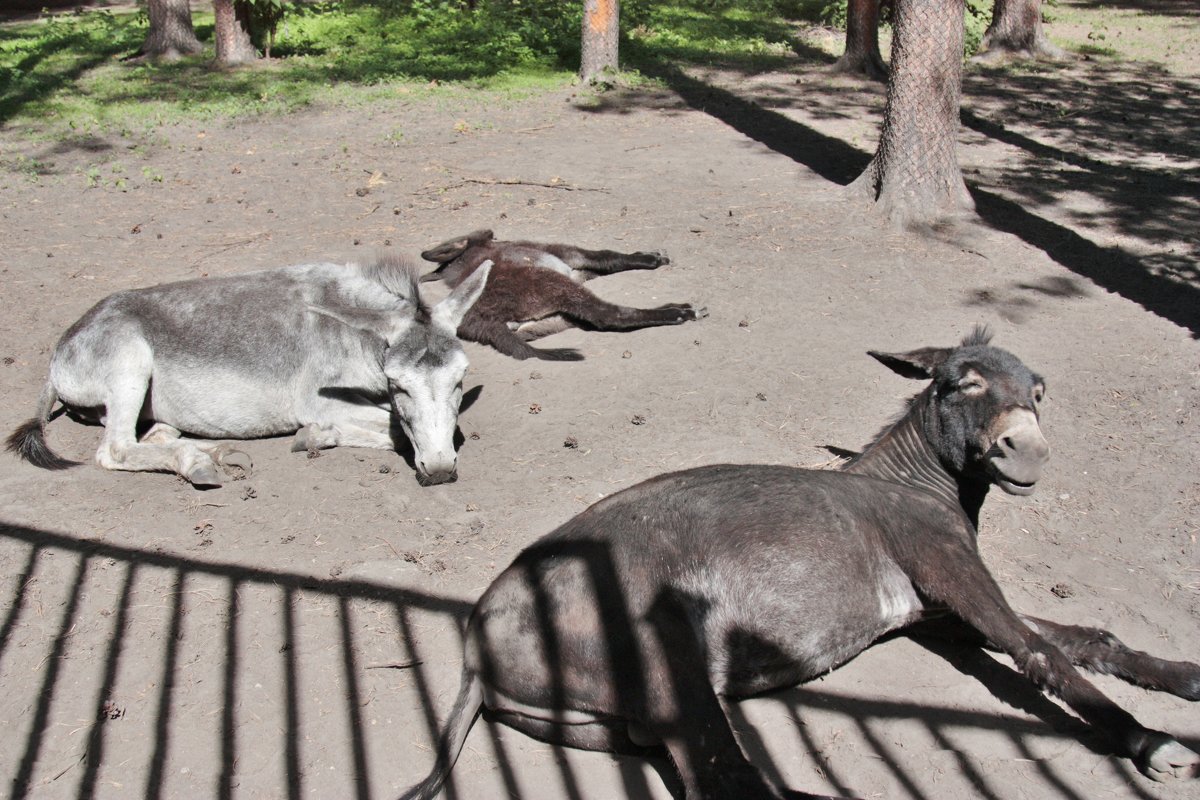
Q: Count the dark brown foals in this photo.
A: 1